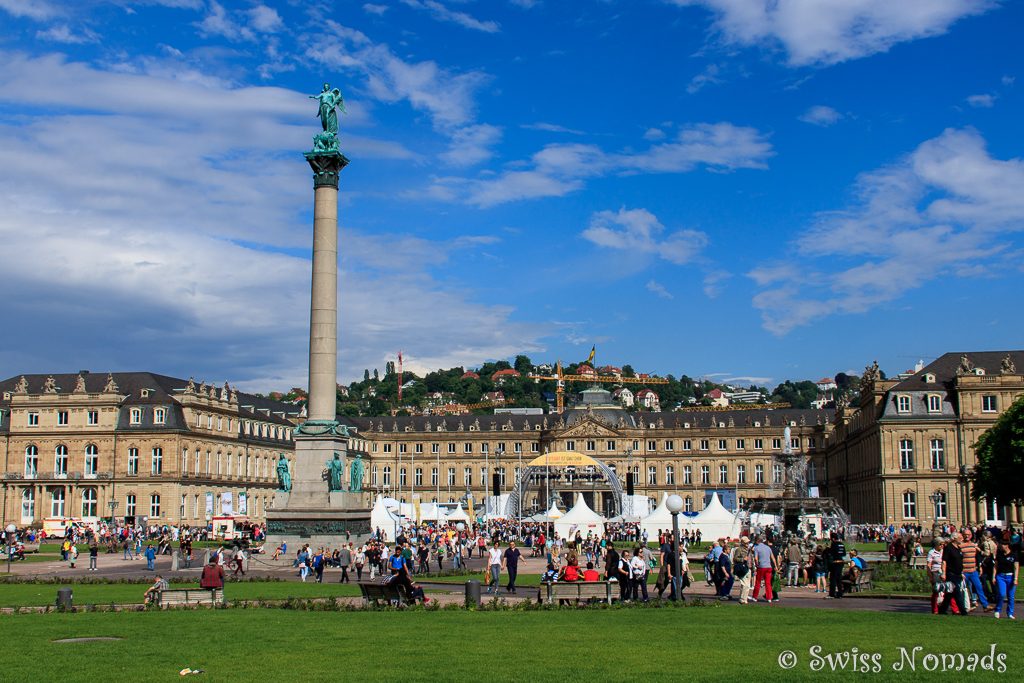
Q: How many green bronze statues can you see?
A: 4